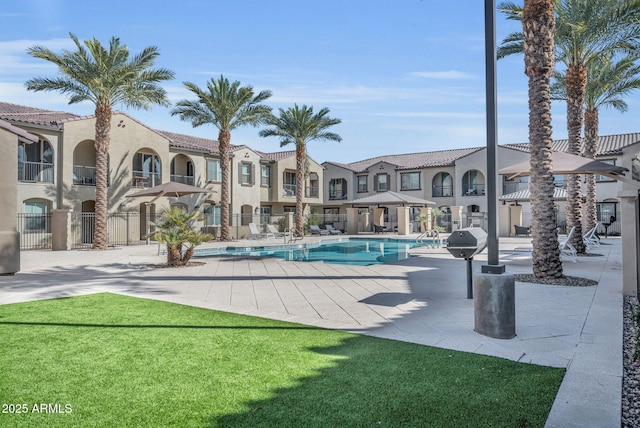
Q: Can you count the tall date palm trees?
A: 6